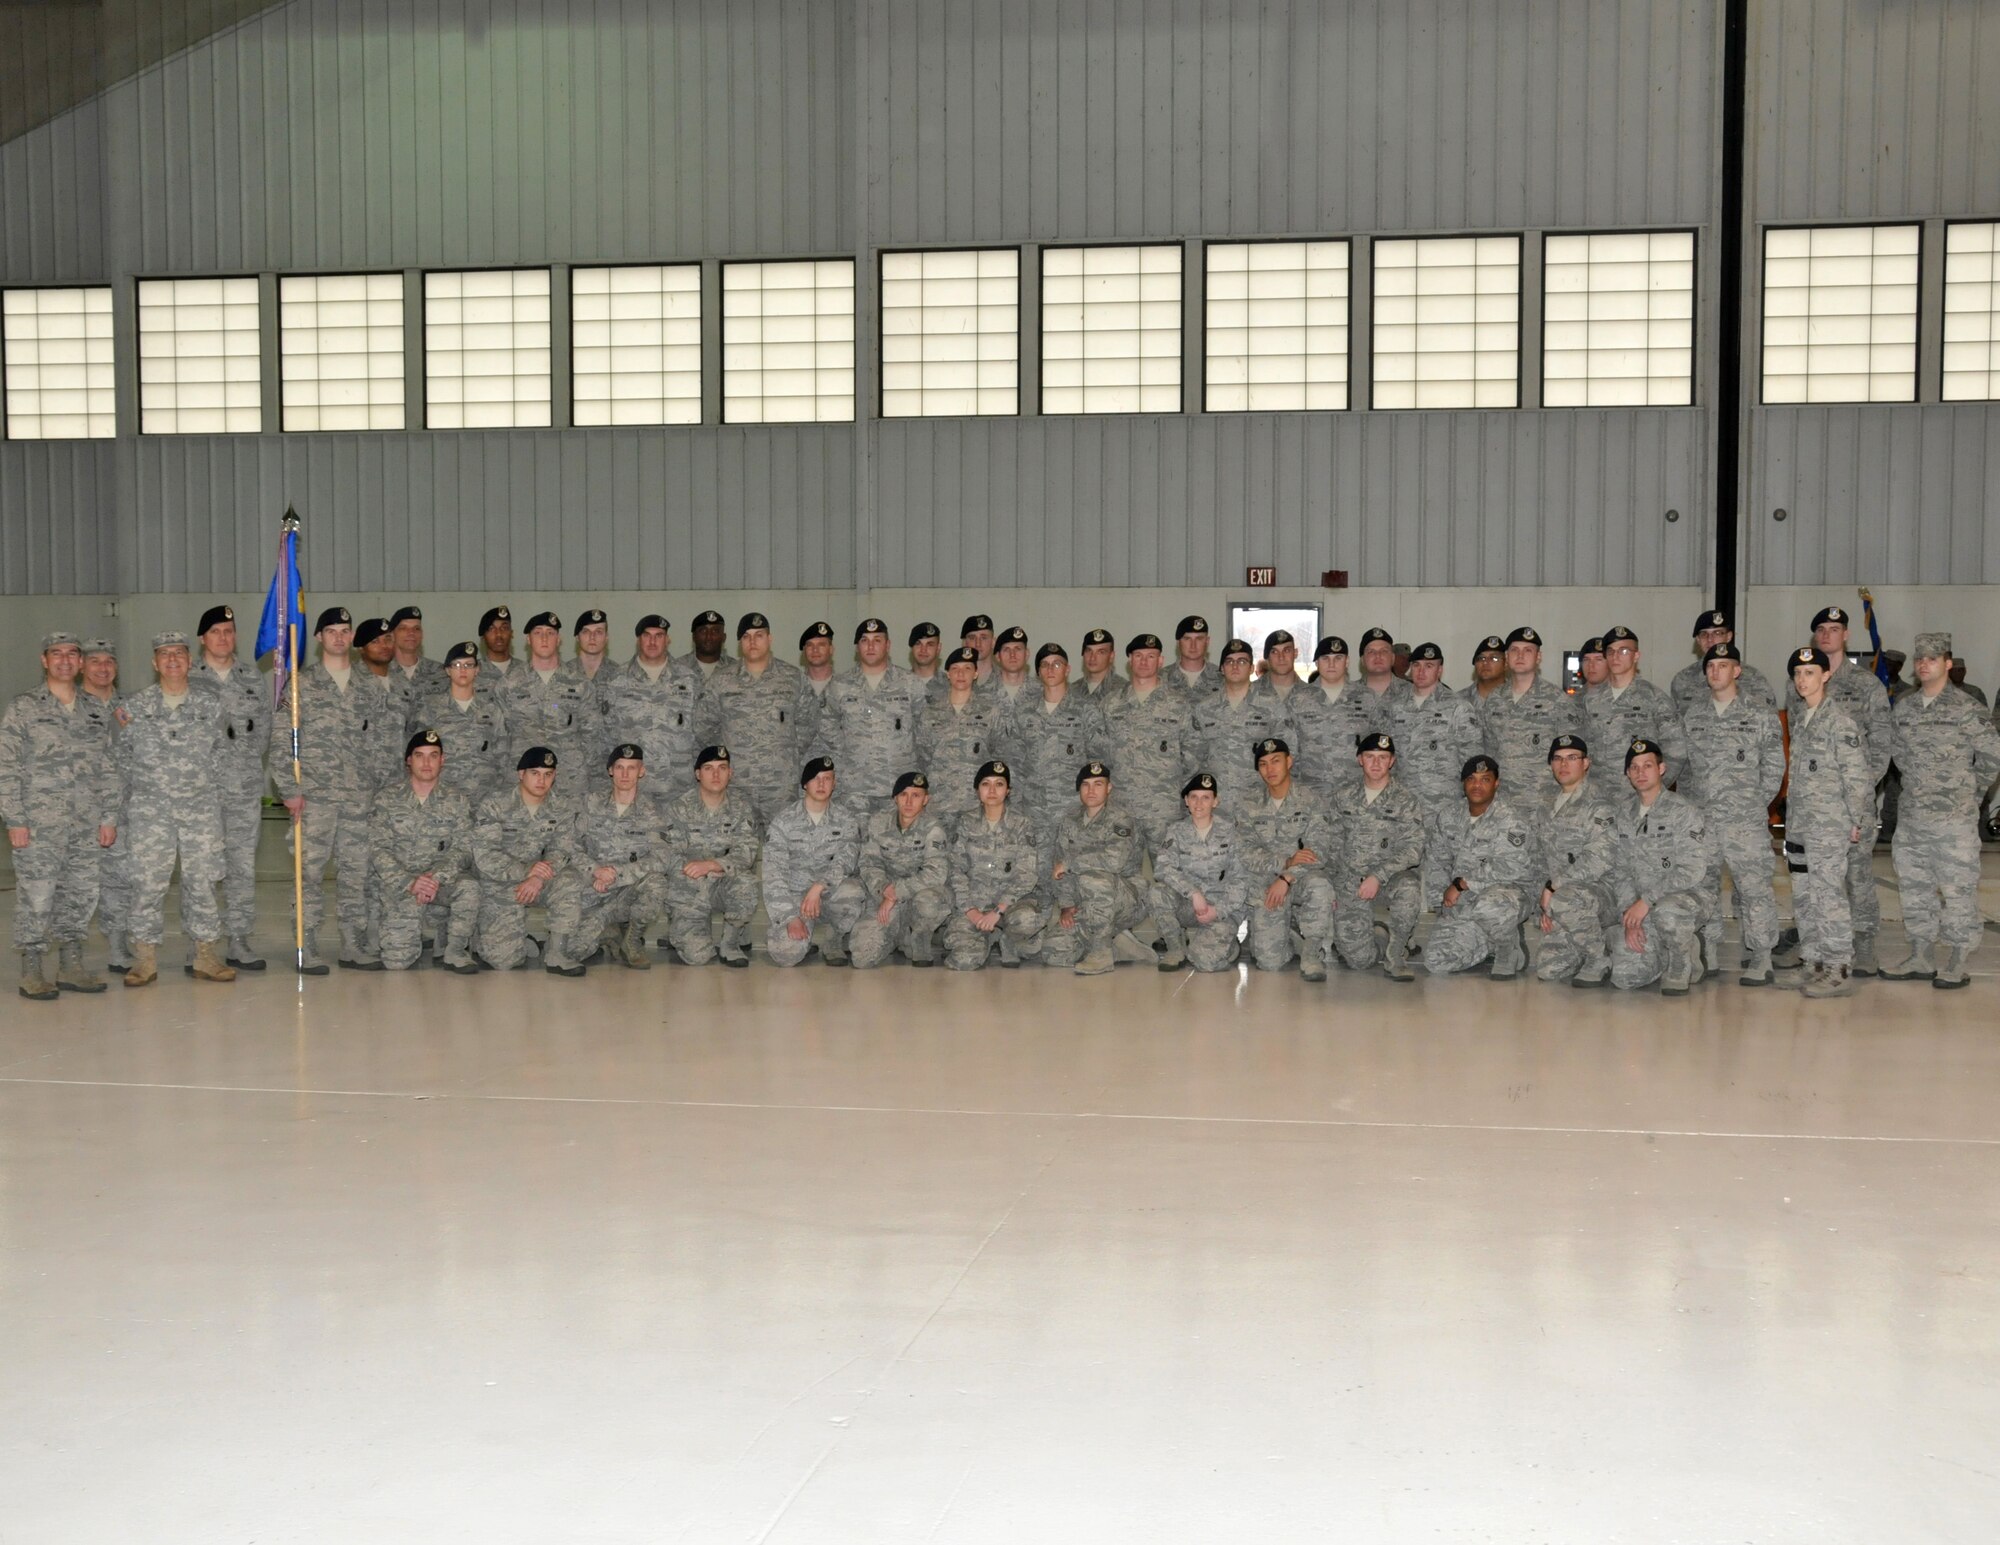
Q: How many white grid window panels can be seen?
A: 13